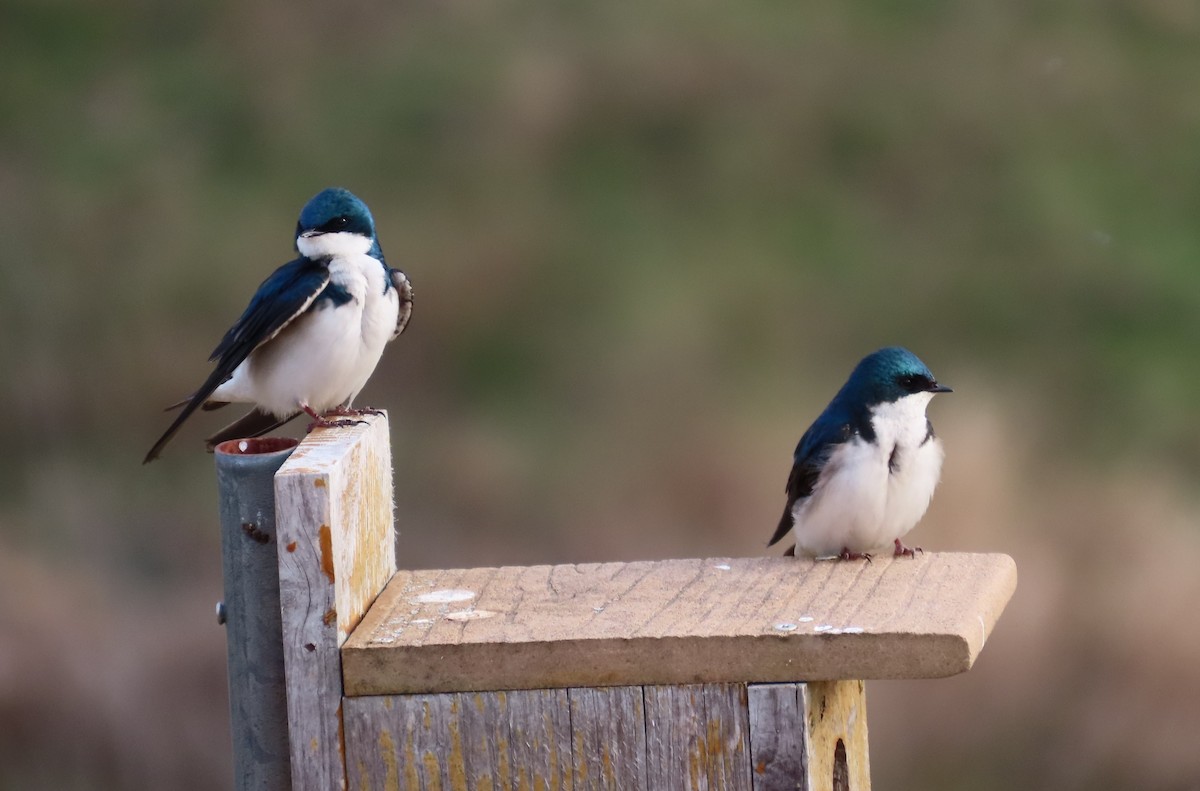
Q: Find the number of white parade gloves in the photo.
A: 0